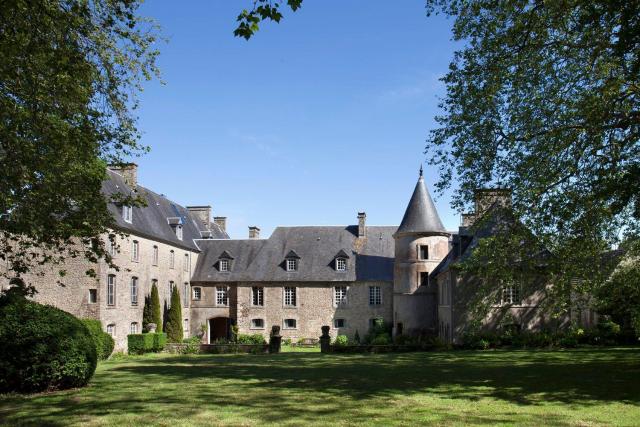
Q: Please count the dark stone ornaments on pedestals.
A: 2